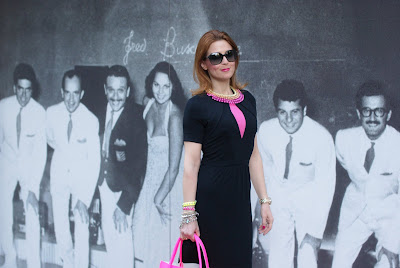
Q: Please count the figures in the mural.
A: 6